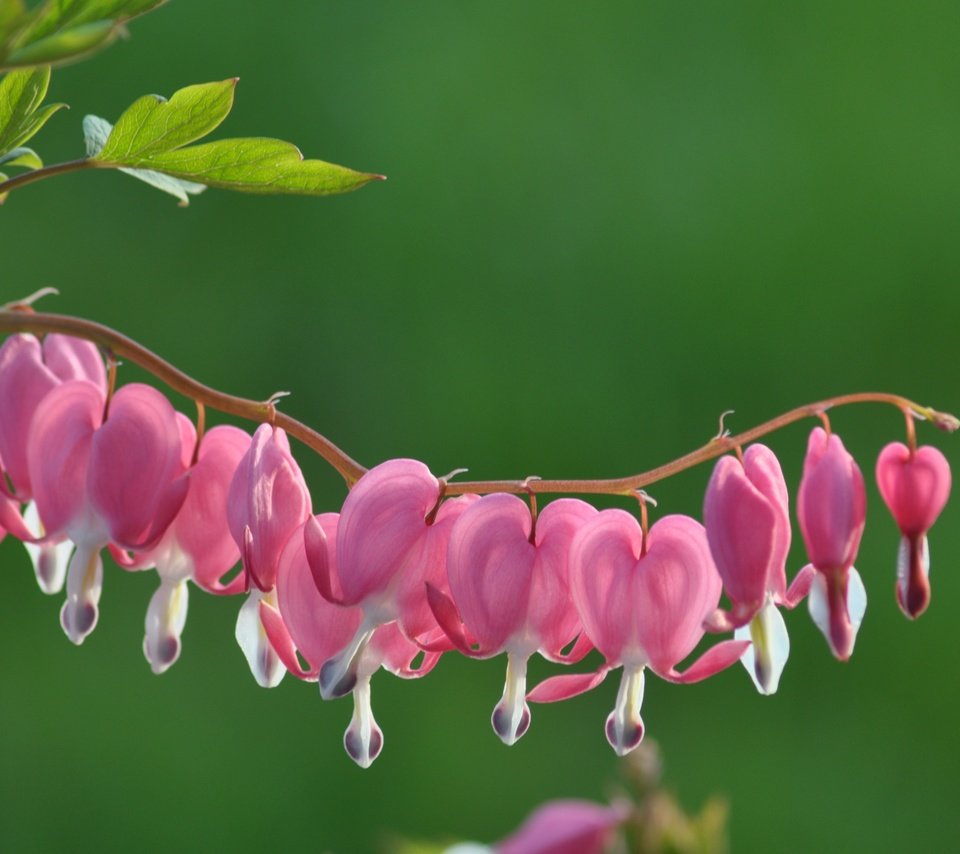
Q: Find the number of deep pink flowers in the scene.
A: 11